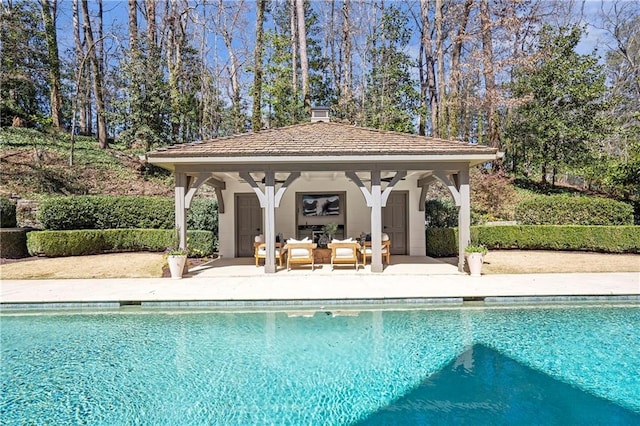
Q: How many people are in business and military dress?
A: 0